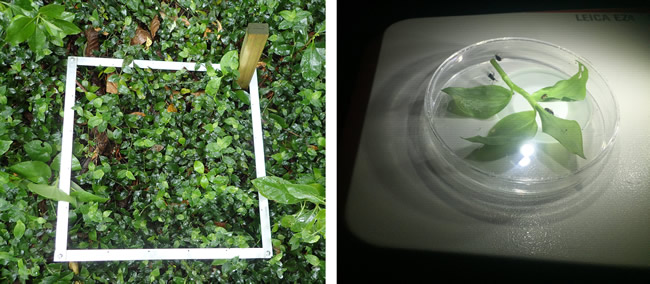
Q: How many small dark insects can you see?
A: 3